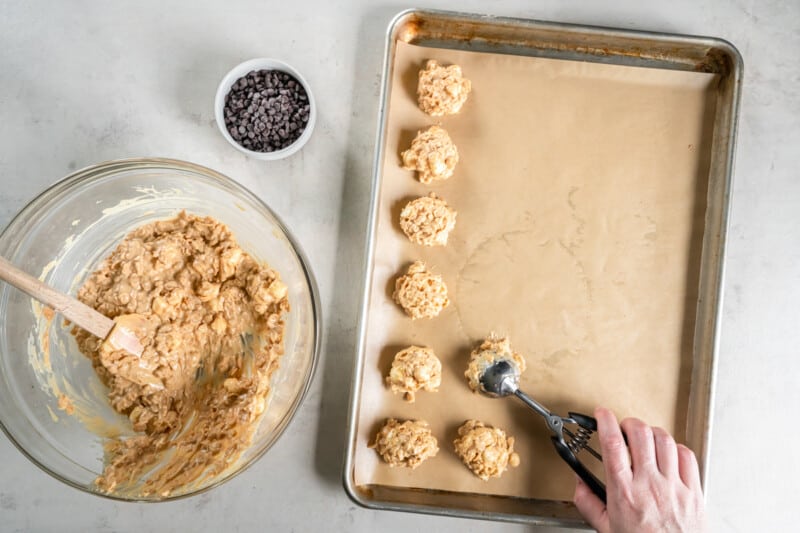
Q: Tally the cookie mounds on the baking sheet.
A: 8